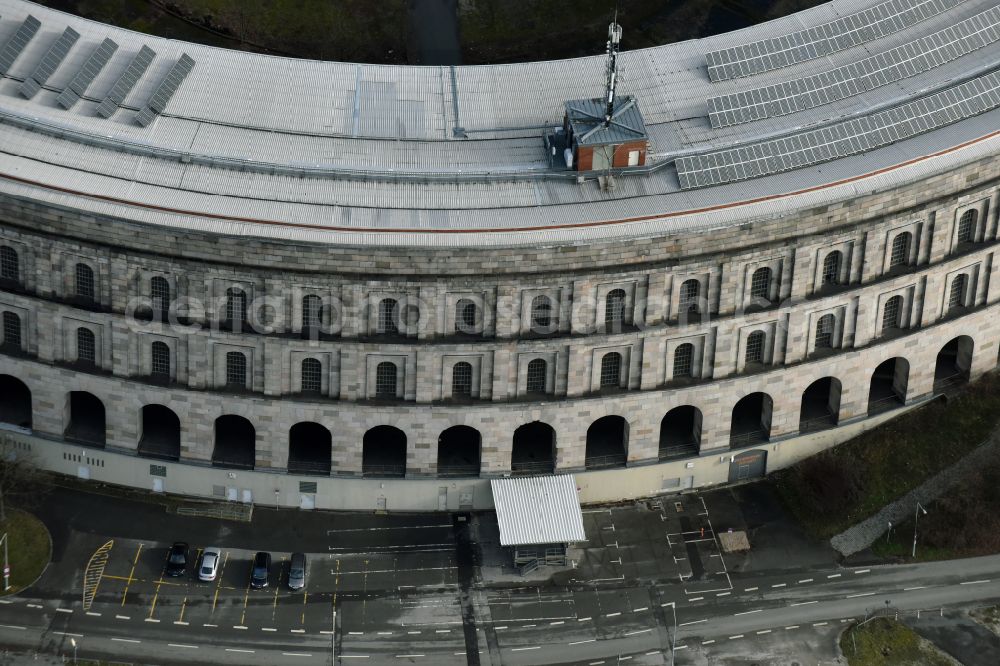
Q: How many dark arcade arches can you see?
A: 14